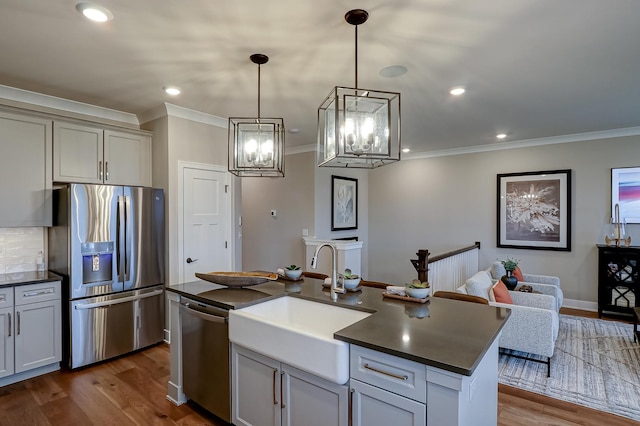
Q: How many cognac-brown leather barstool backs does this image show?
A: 3